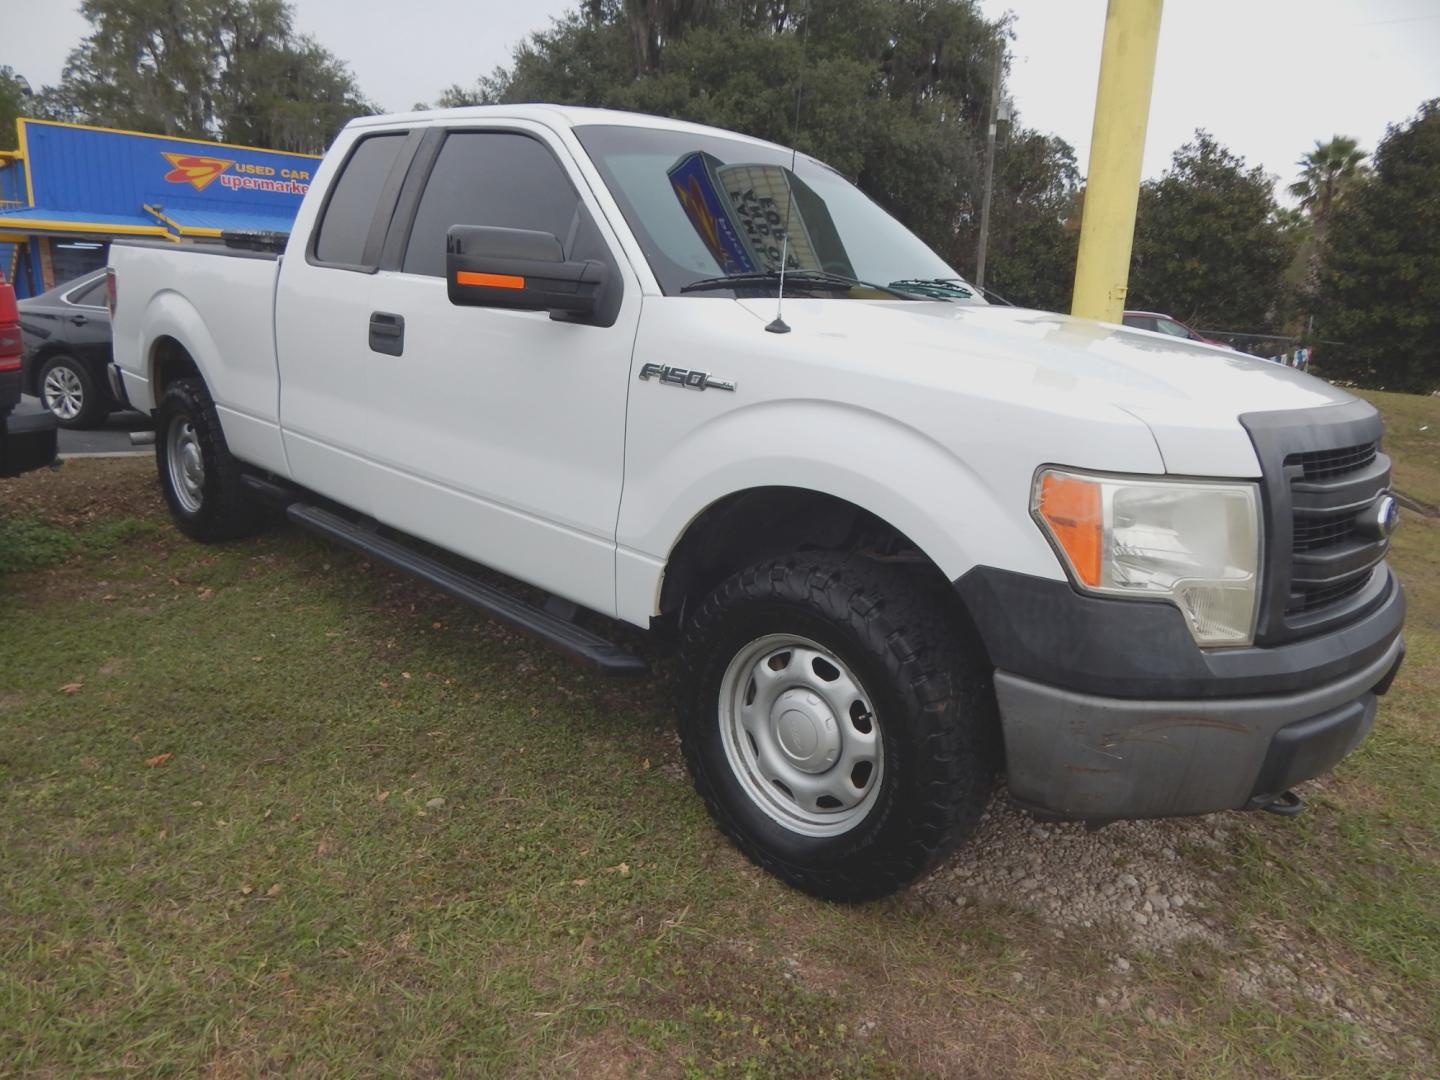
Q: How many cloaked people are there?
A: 0